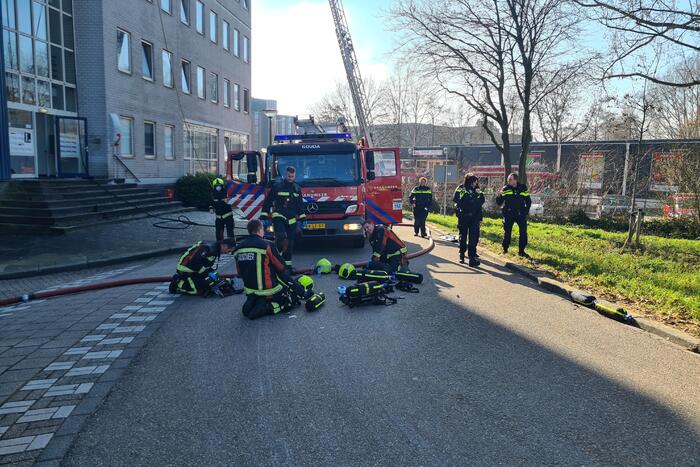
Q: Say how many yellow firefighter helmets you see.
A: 4